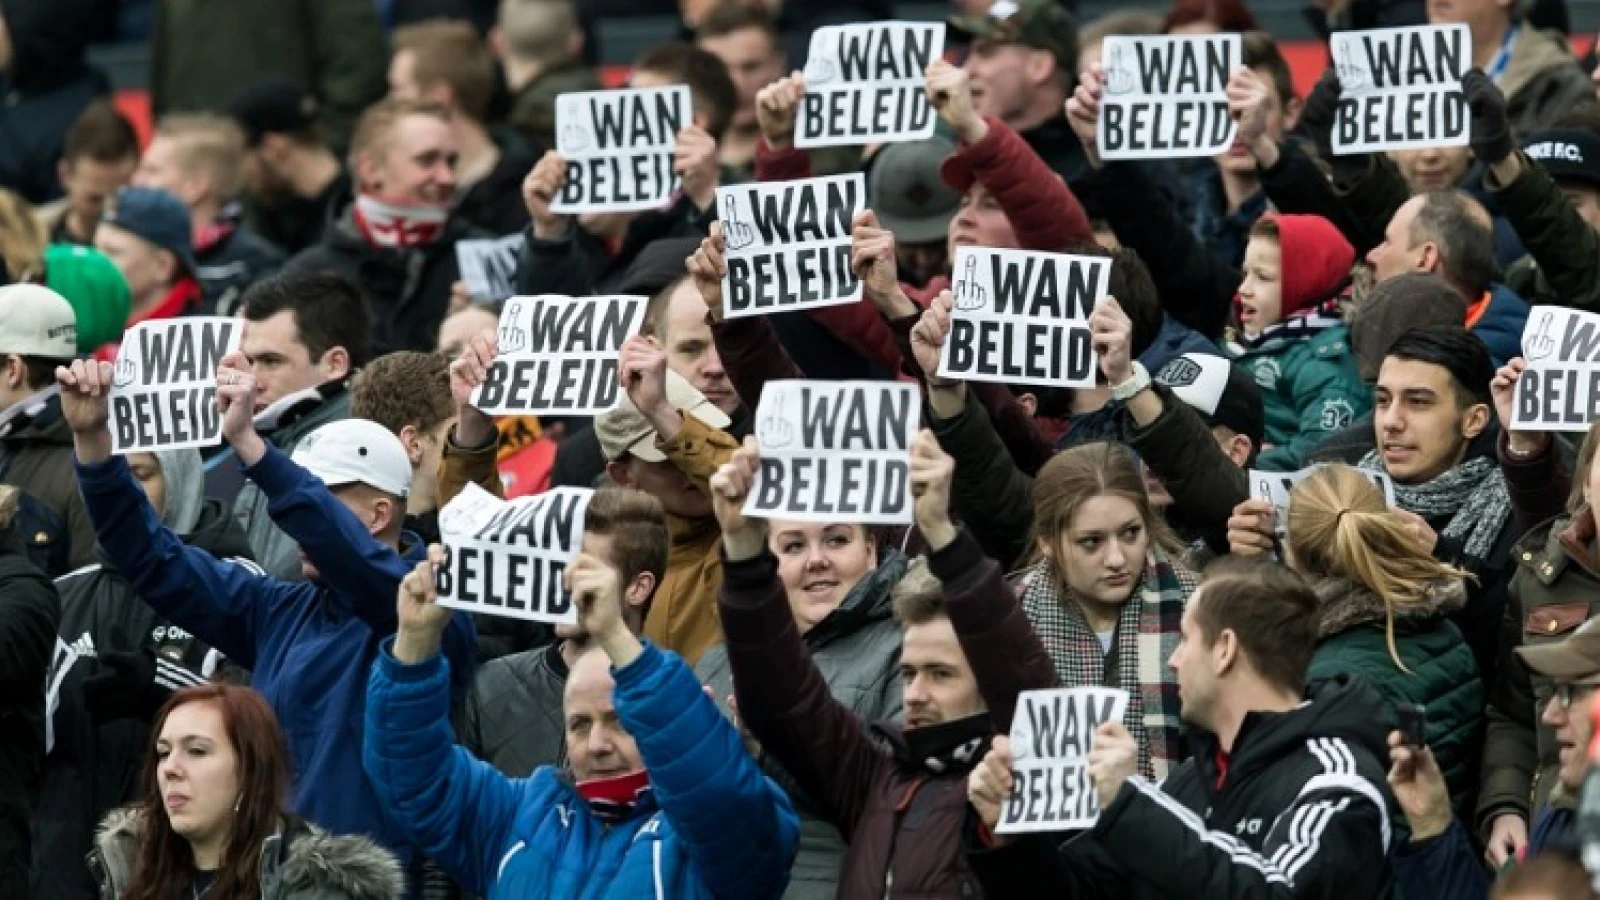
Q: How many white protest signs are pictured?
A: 14